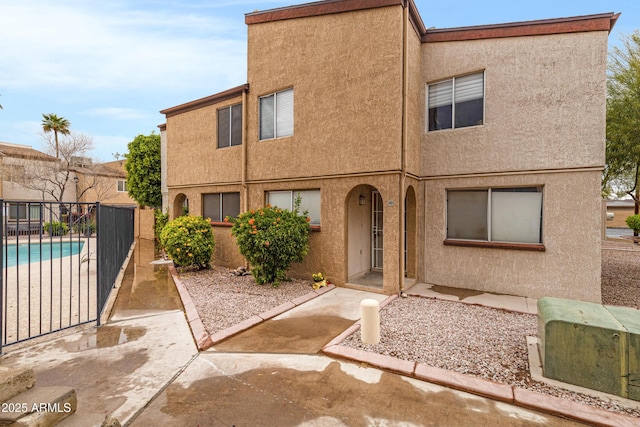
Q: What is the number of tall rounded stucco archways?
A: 3